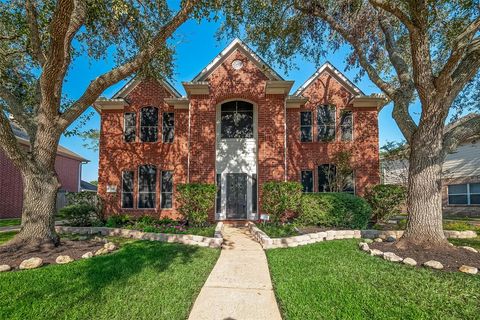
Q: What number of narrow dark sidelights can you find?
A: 2